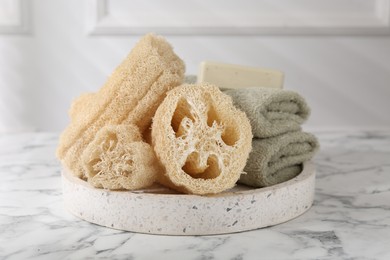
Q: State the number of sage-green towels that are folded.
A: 2